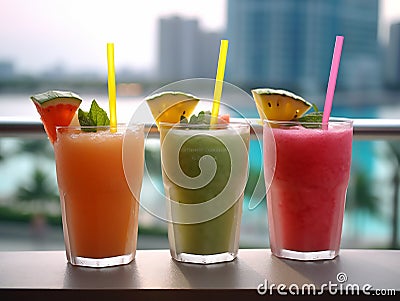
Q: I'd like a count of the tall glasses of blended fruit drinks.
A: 3